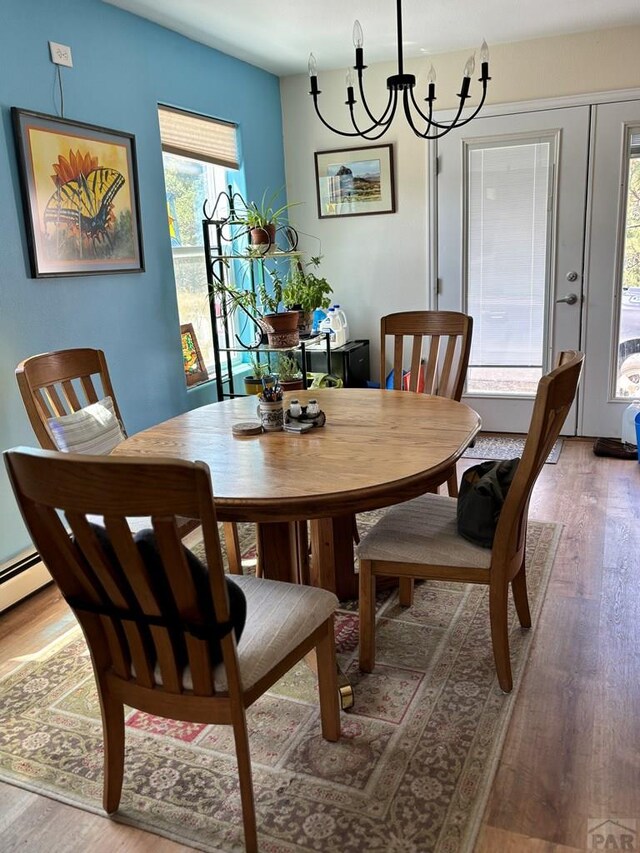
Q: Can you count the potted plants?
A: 5